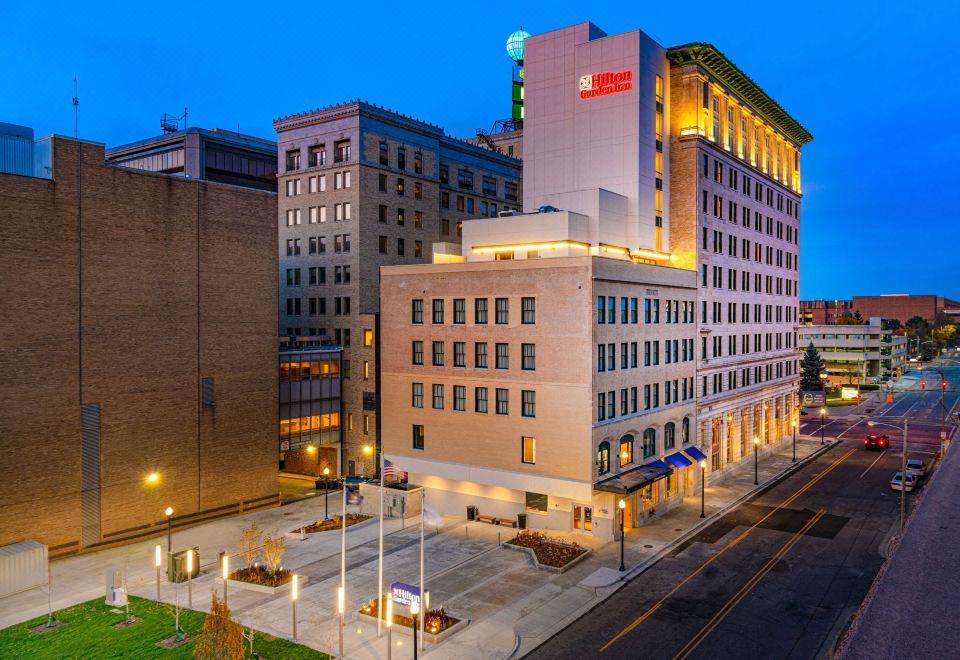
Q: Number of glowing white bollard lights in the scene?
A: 6